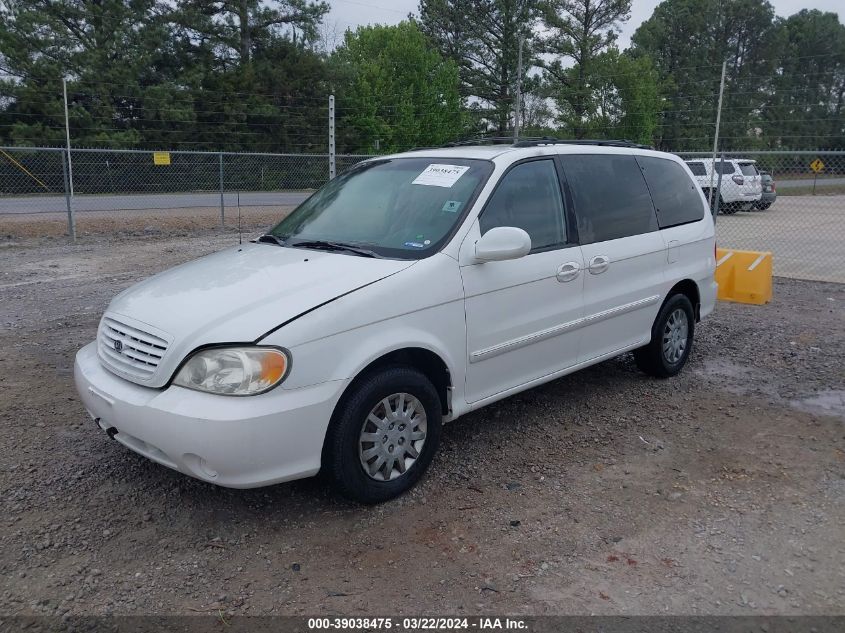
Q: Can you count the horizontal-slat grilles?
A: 1